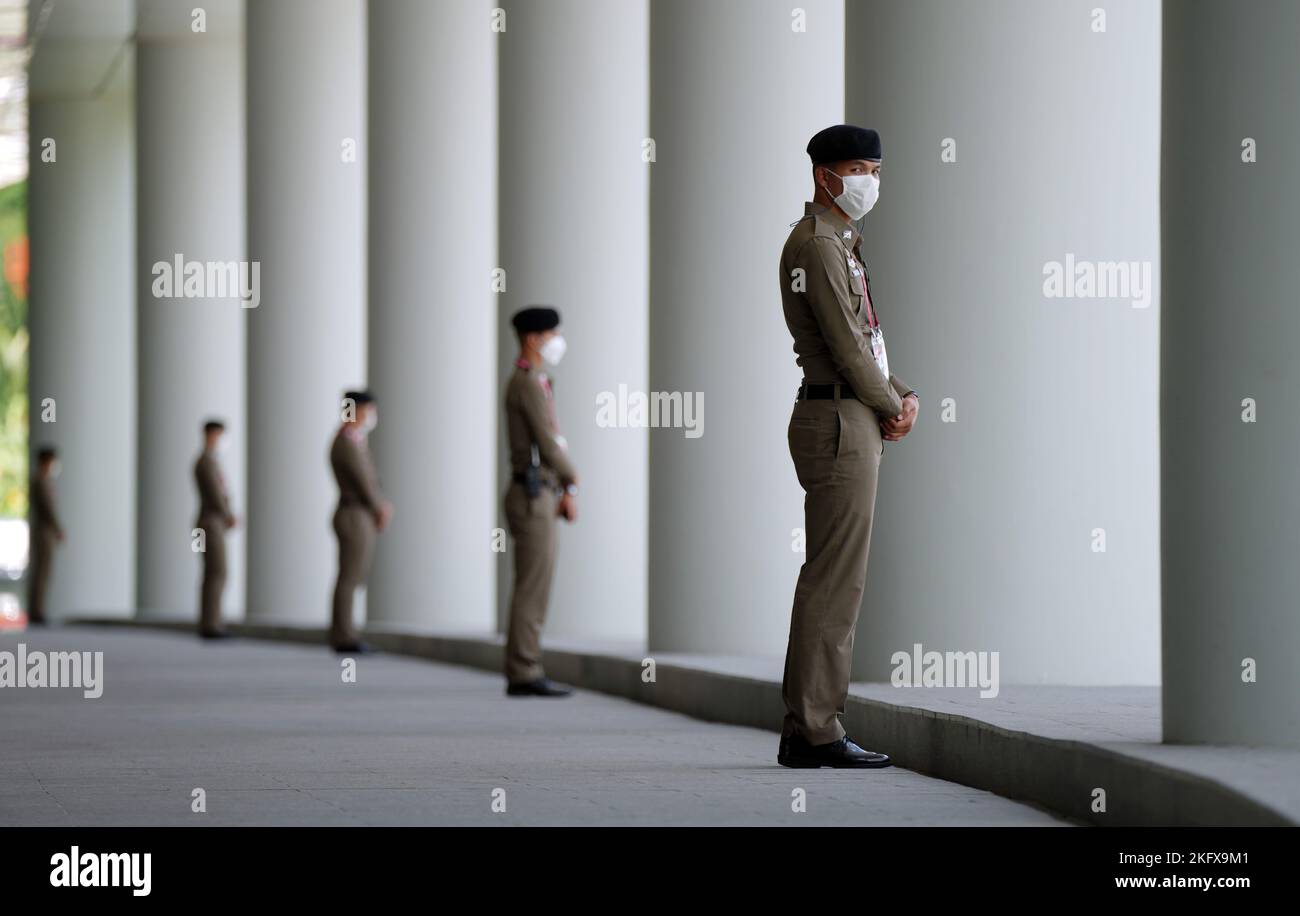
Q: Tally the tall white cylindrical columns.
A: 8